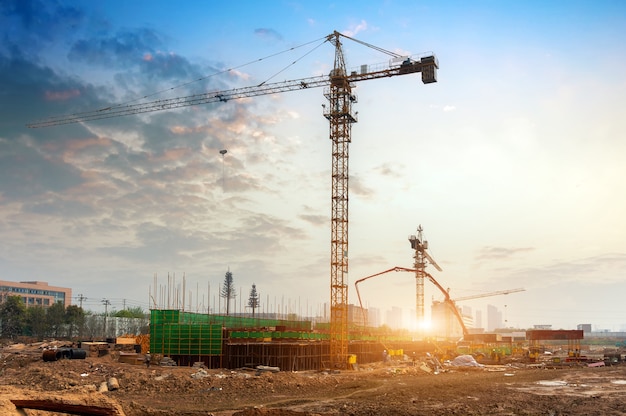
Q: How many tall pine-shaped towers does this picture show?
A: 2